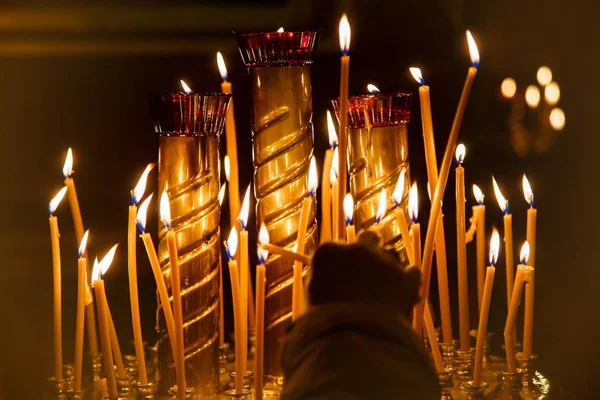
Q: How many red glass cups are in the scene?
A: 3